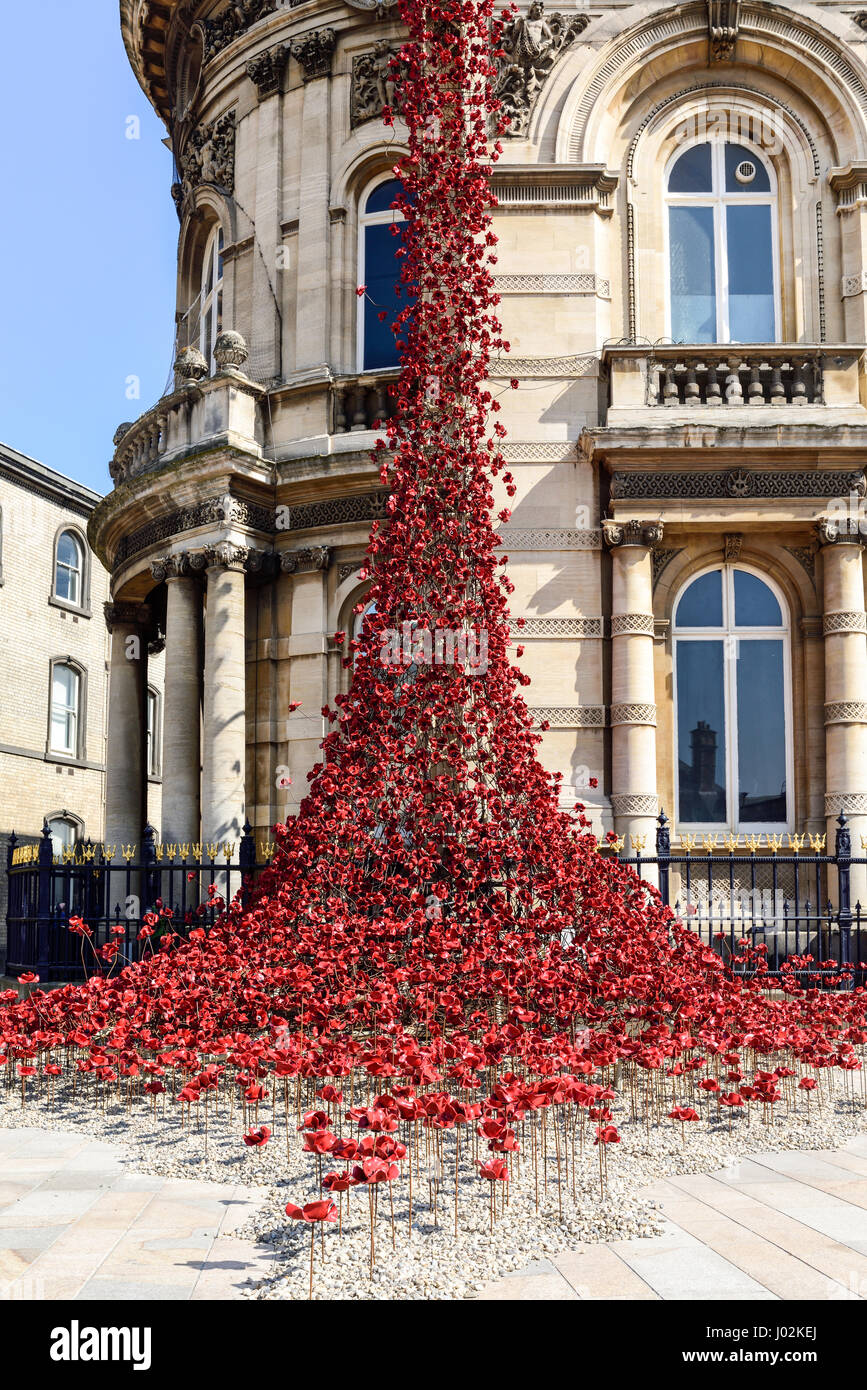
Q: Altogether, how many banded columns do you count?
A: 2